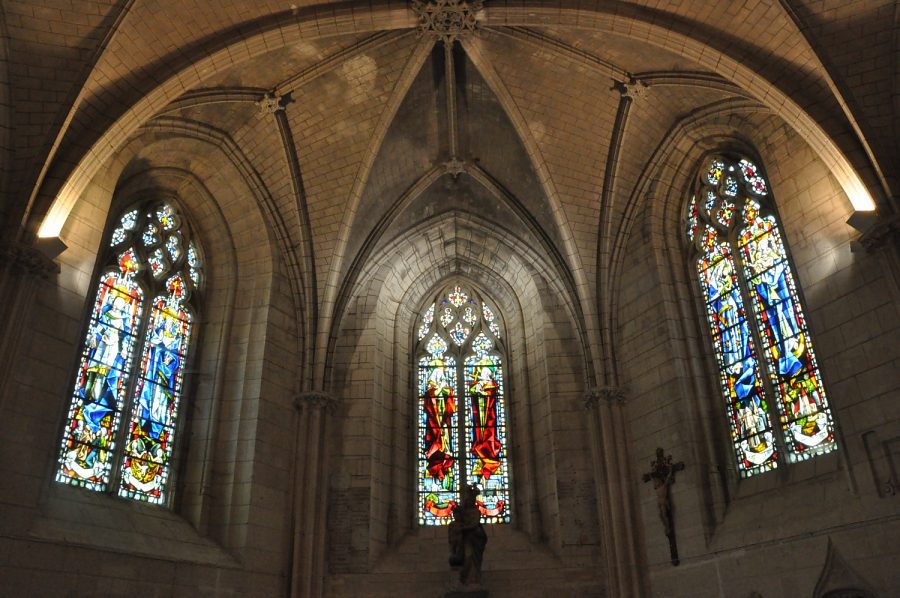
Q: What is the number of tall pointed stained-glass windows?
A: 3